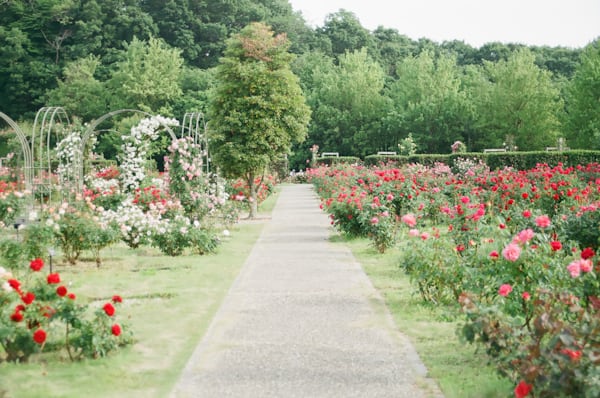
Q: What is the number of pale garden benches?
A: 4